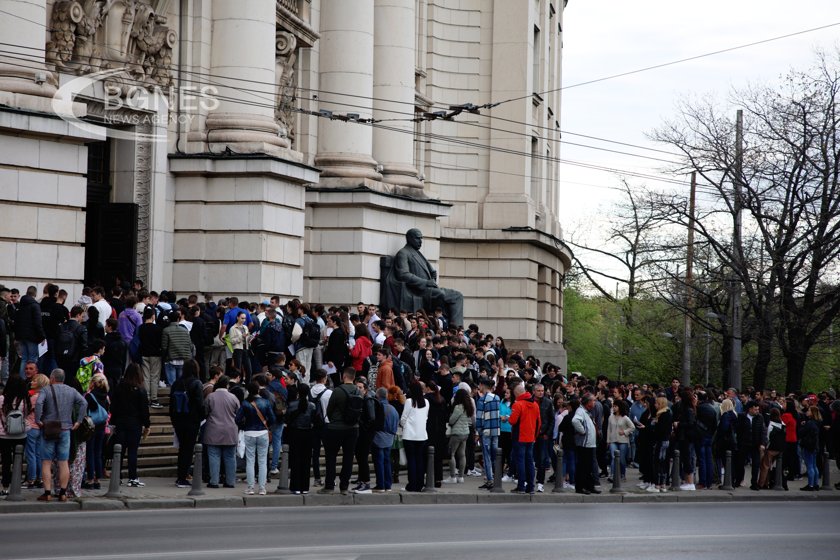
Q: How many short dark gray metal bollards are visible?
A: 12